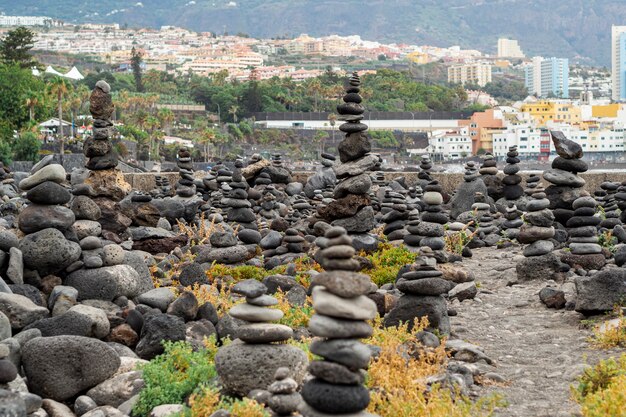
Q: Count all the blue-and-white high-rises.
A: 2